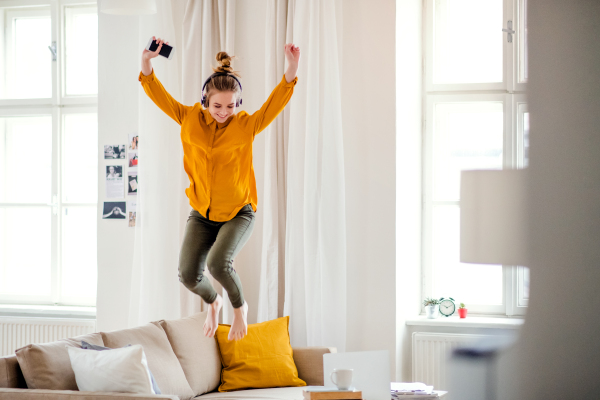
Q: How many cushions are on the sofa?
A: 6